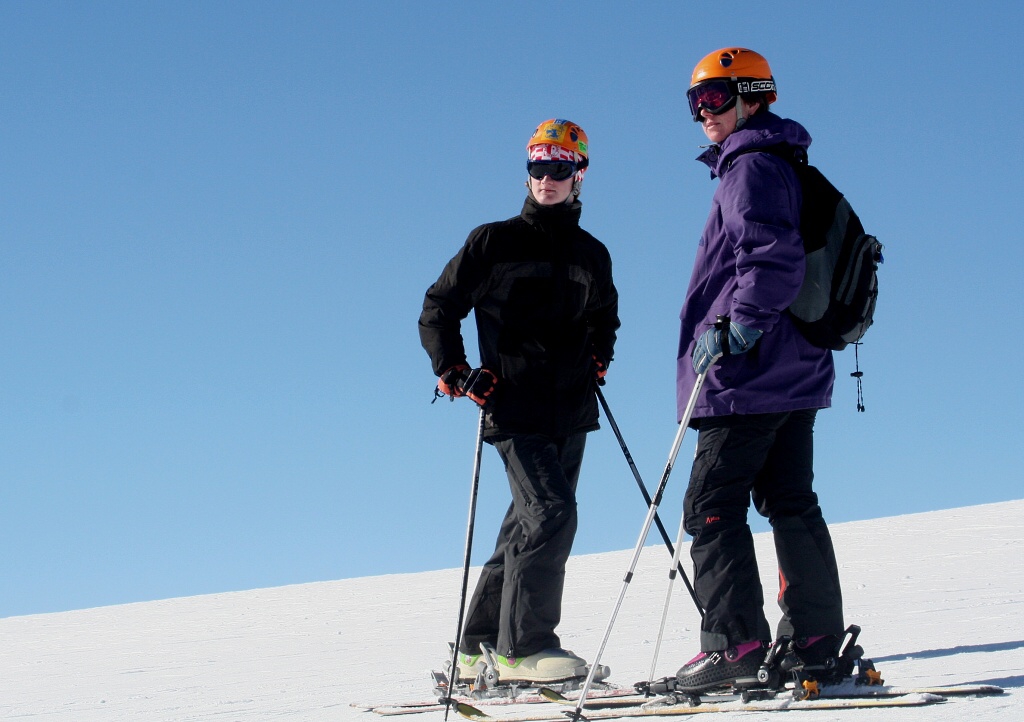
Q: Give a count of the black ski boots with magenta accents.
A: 2